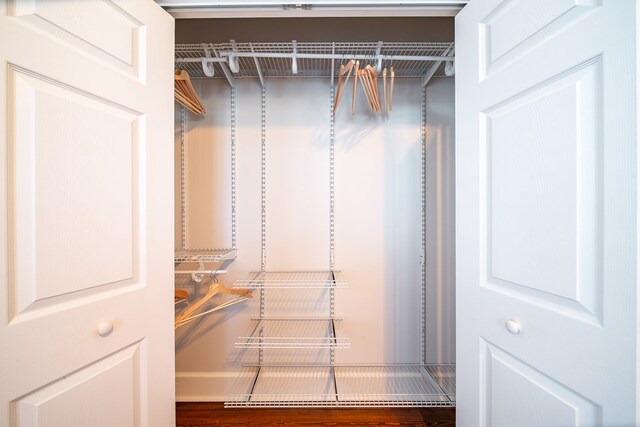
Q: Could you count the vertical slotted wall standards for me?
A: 5